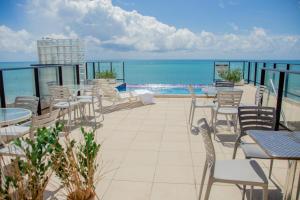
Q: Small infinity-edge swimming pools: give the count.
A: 1